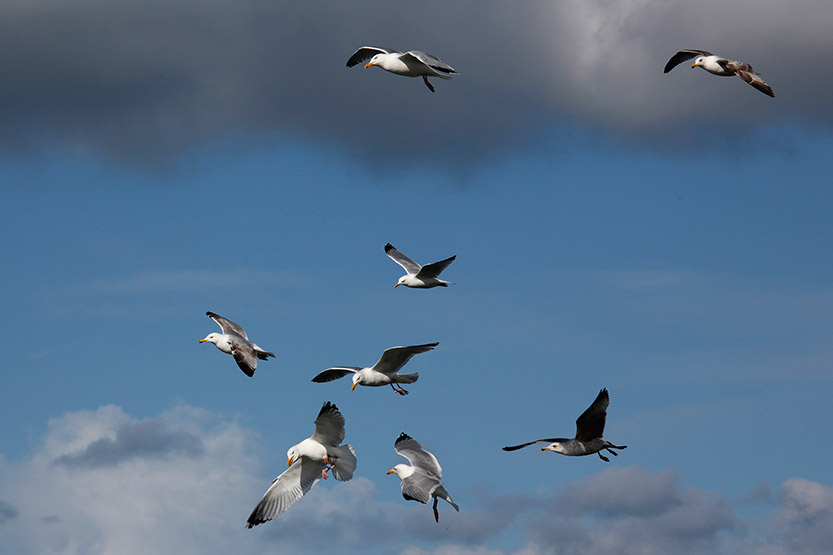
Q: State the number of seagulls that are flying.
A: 8